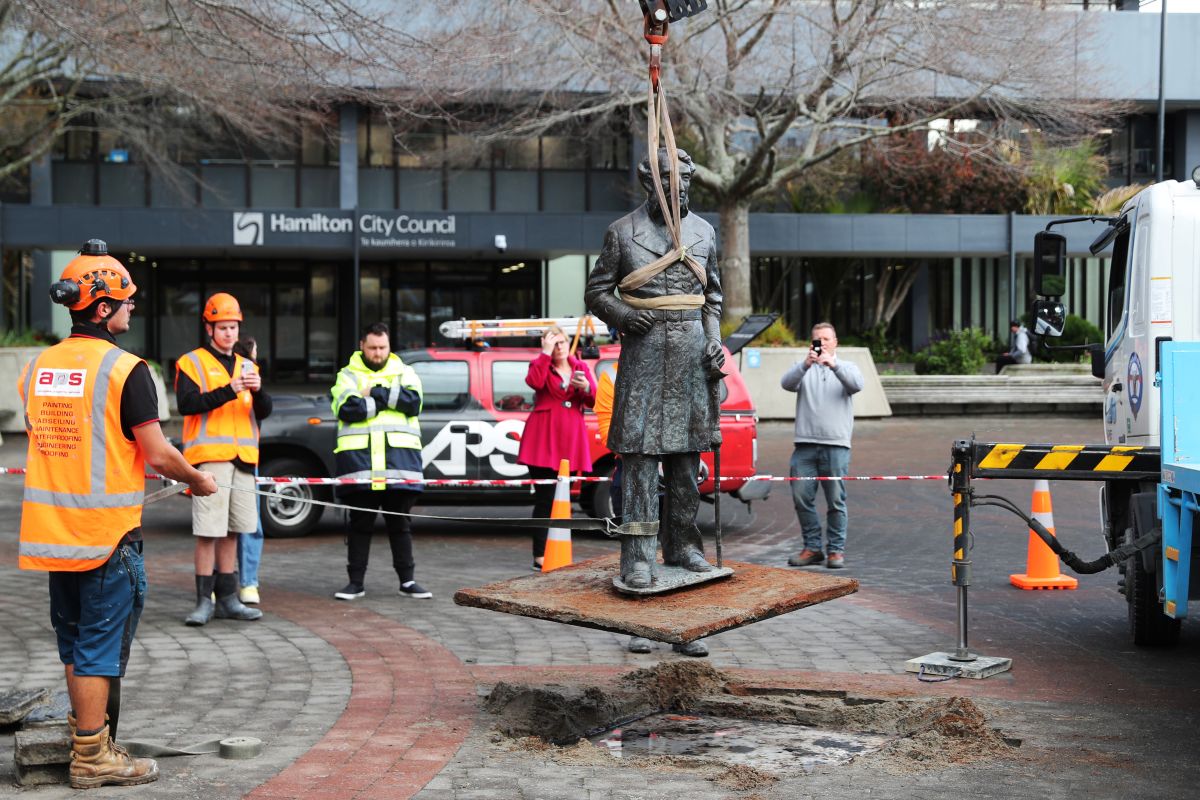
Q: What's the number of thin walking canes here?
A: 1